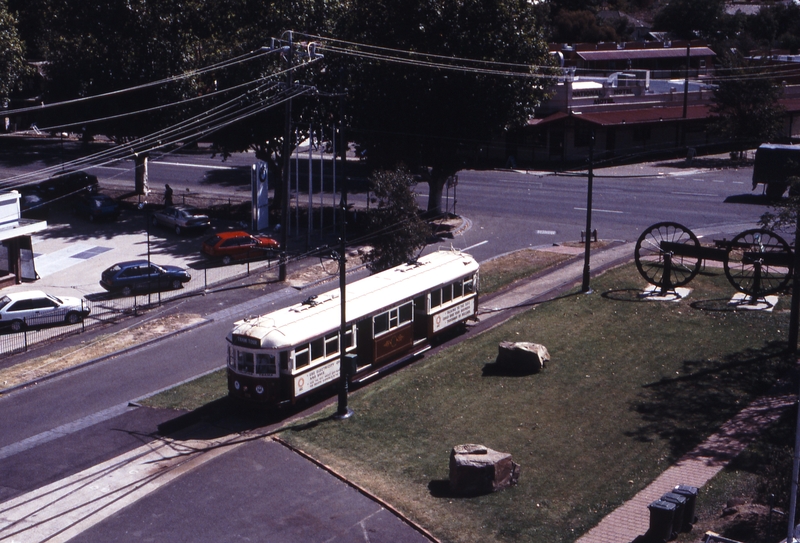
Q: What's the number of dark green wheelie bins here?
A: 3